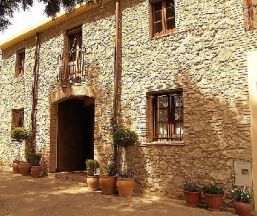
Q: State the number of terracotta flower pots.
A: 9